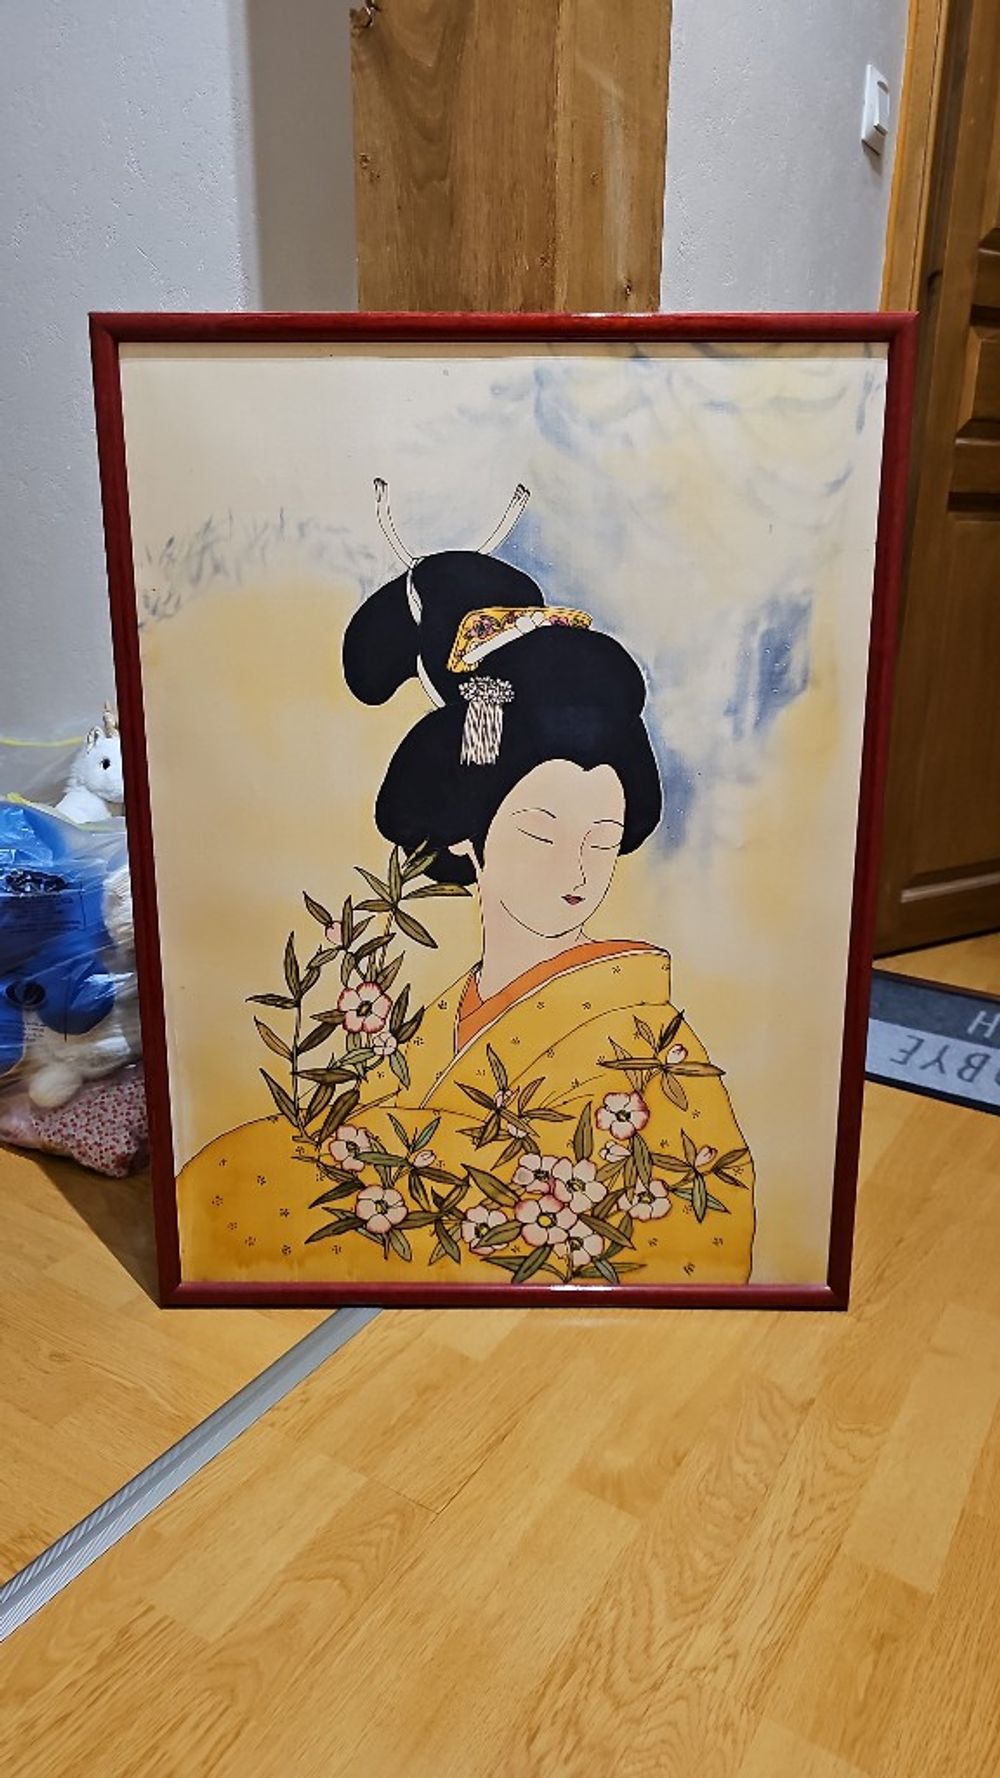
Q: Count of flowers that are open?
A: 10